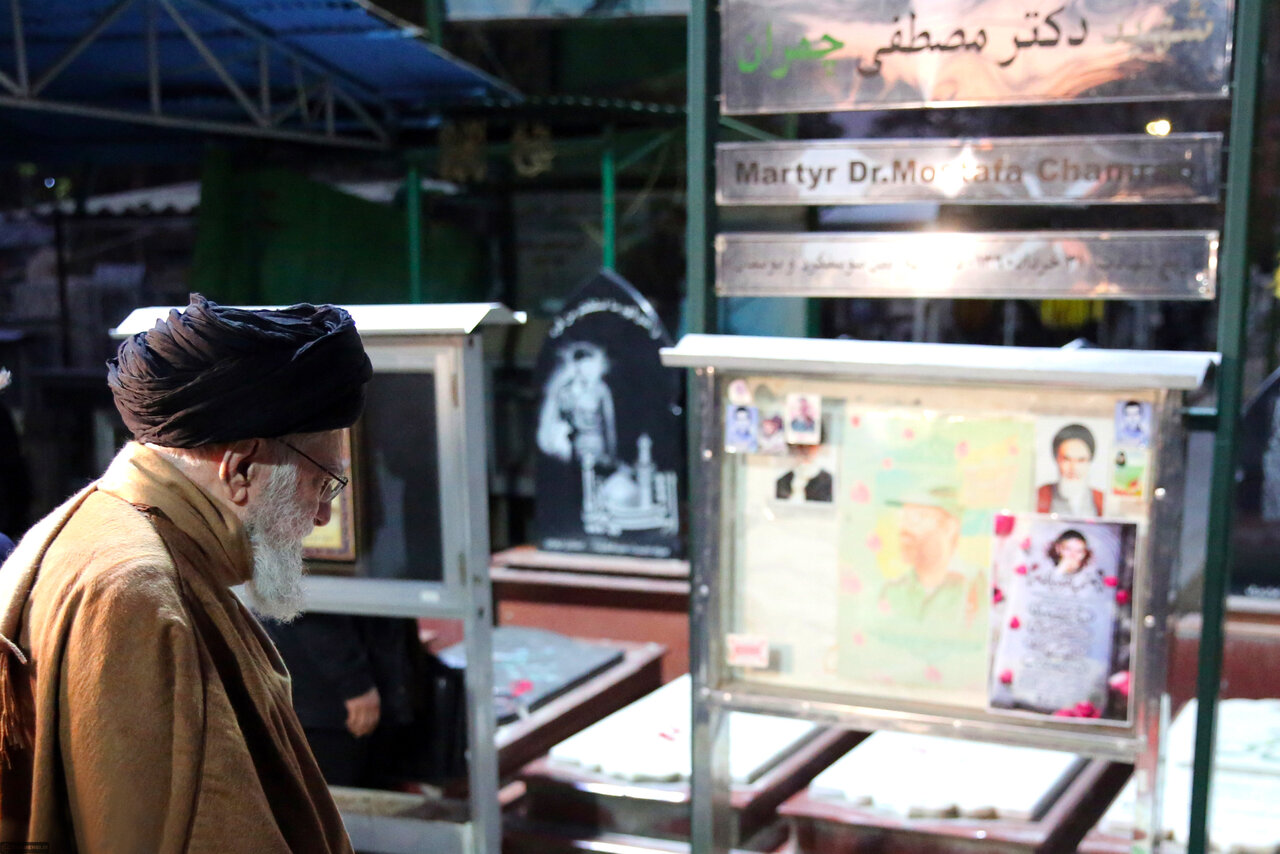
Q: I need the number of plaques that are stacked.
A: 3